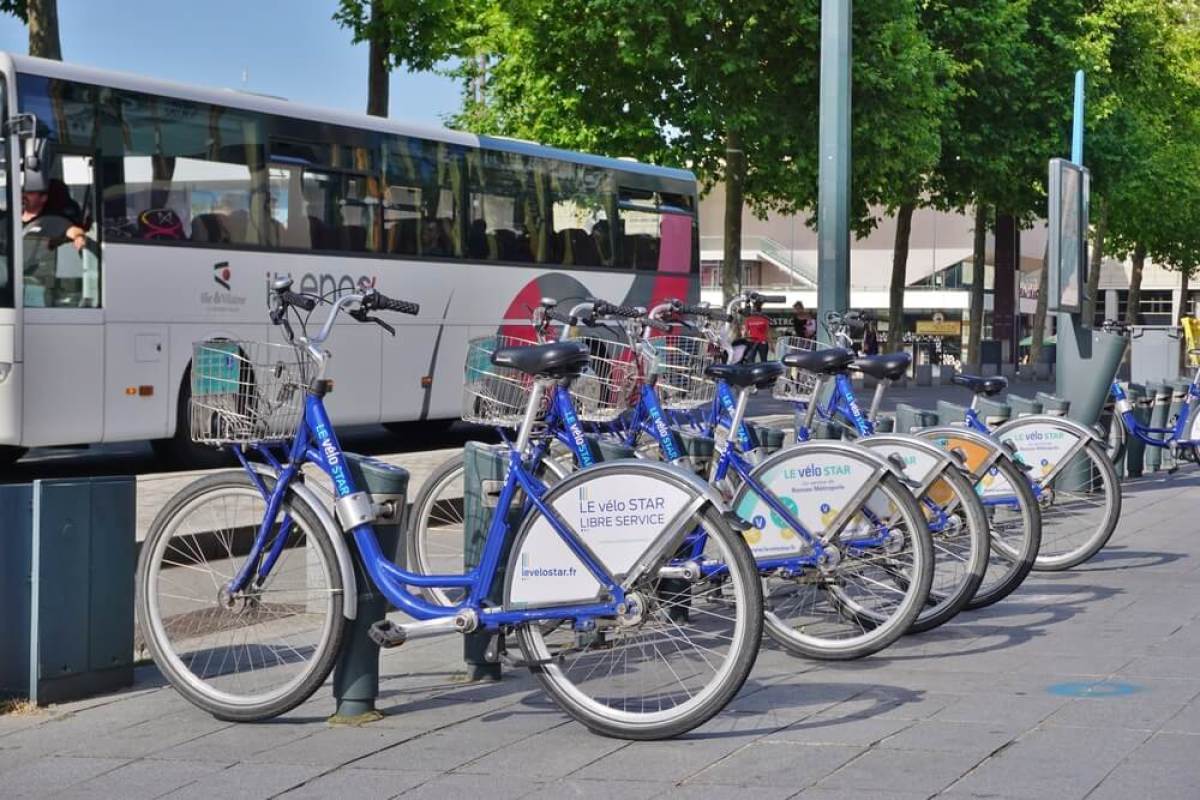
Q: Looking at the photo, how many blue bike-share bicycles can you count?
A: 6